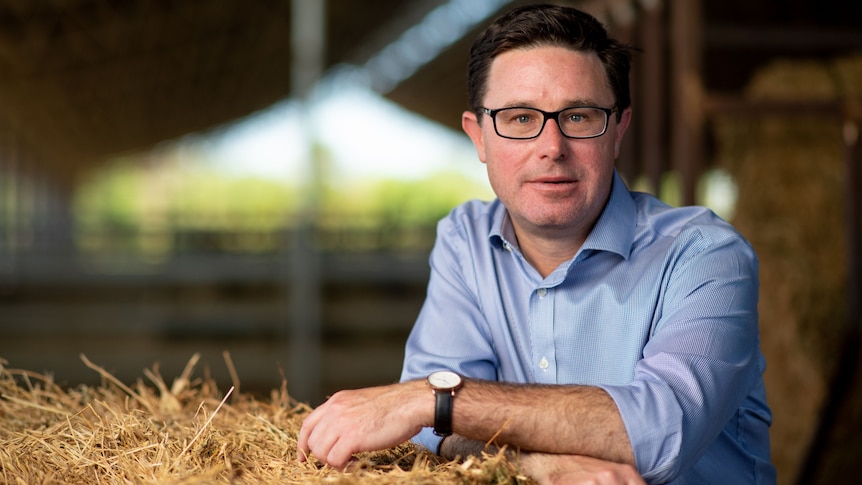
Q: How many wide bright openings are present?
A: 1